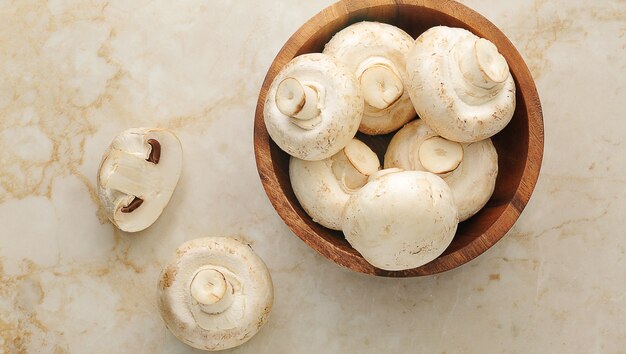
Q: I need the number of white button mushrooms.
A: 8